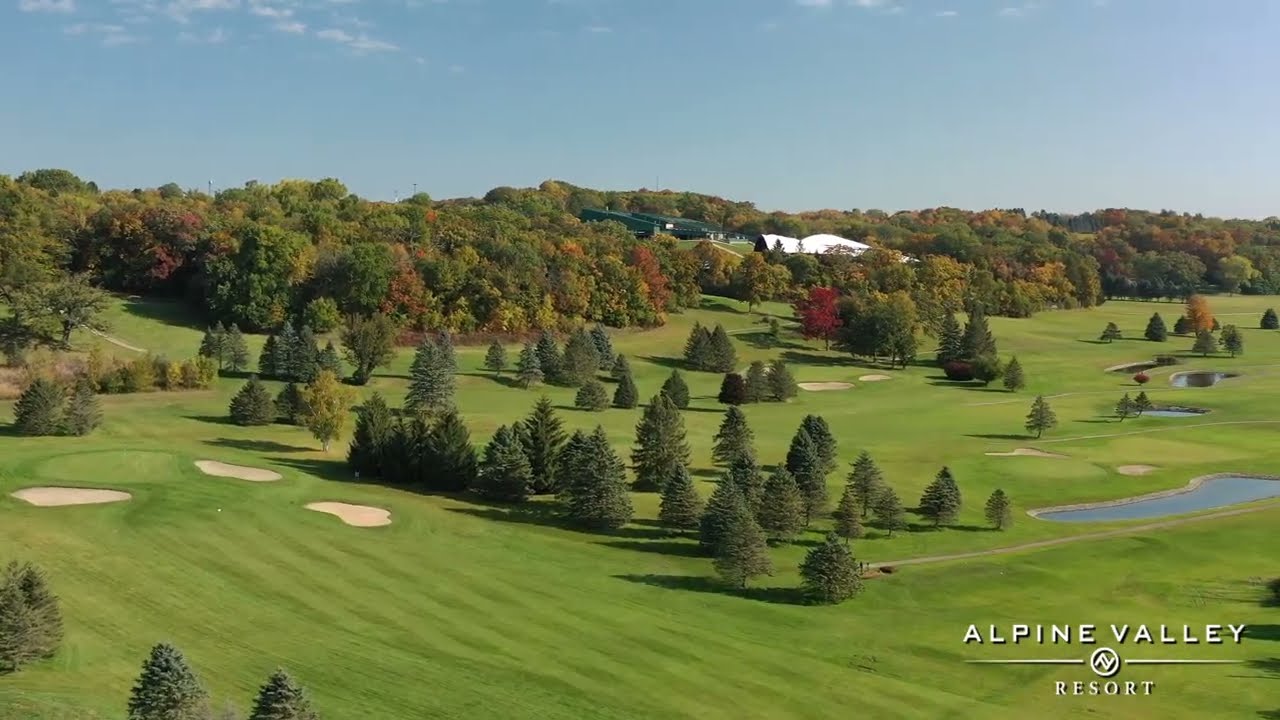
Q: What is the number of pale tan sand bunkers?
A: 7